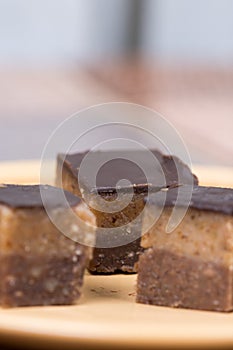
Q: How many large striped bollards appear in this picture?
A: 0